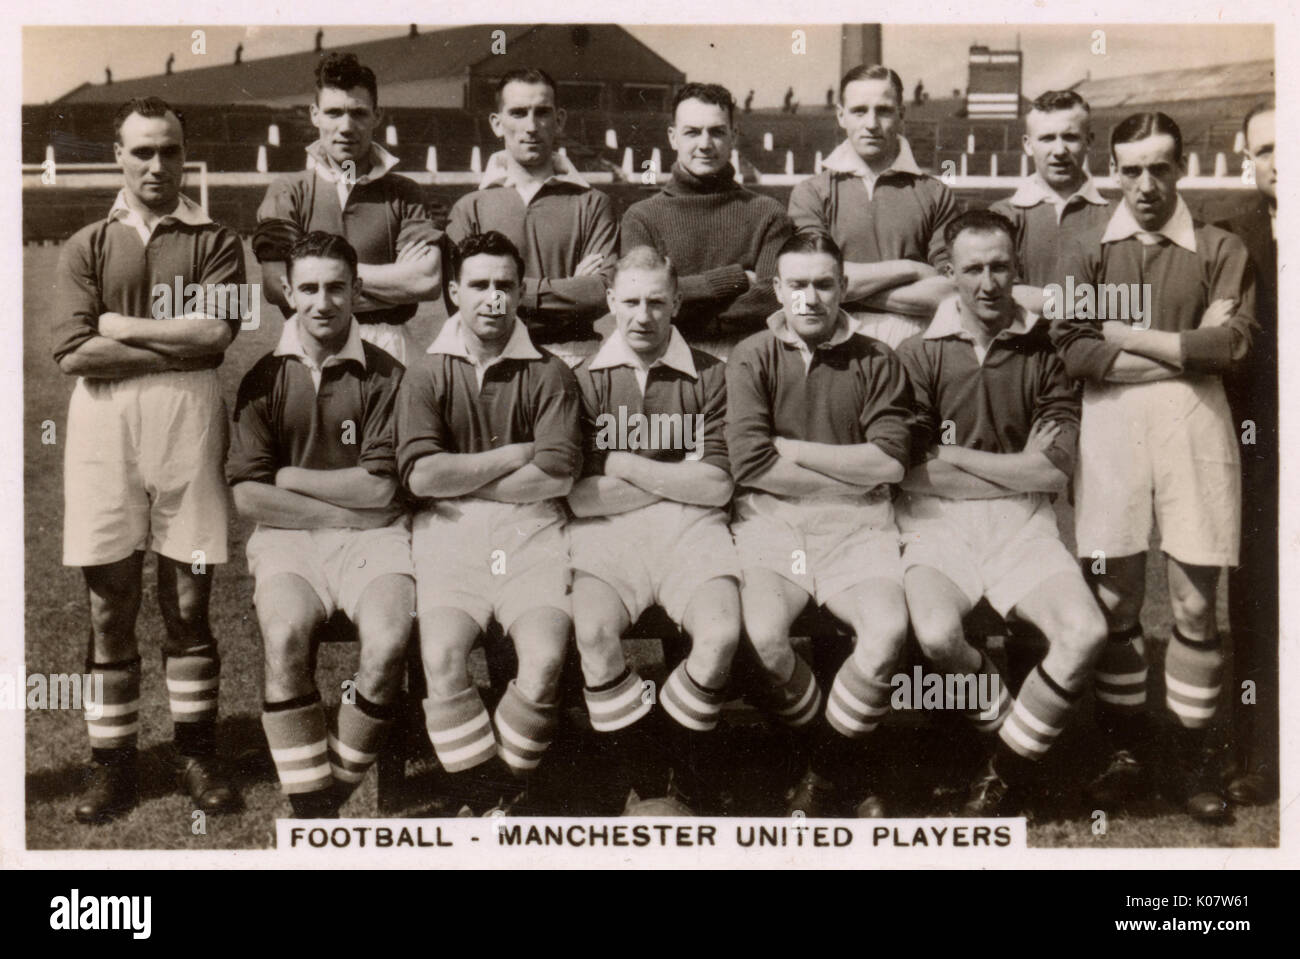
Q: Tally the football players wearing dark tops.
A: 12